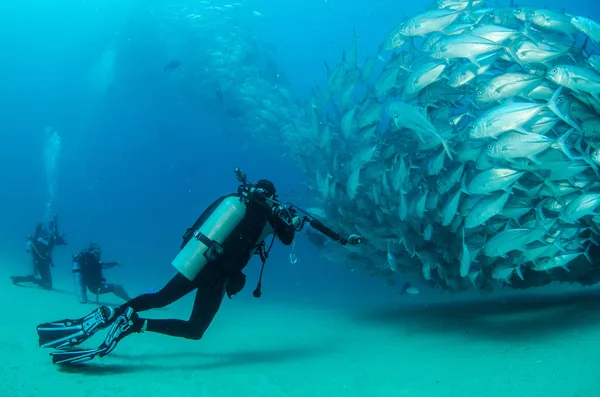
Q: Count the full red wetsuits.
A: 0